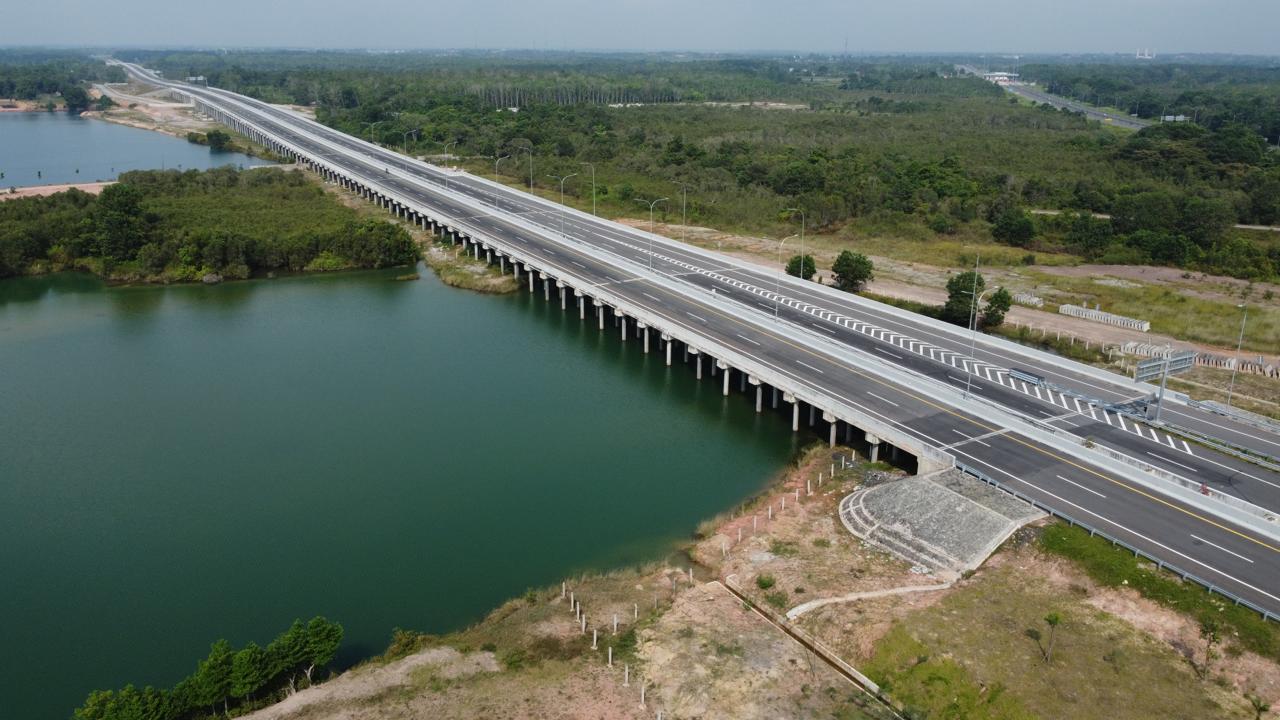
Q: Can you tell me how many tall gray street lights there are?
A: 14